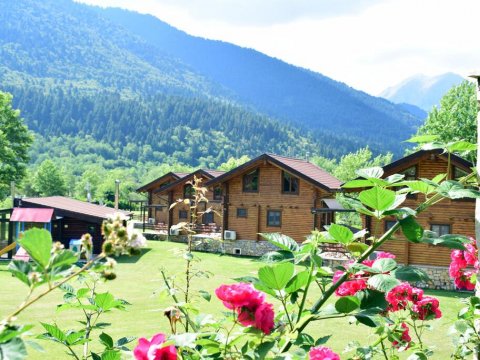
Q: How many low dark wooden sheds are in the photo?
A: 1